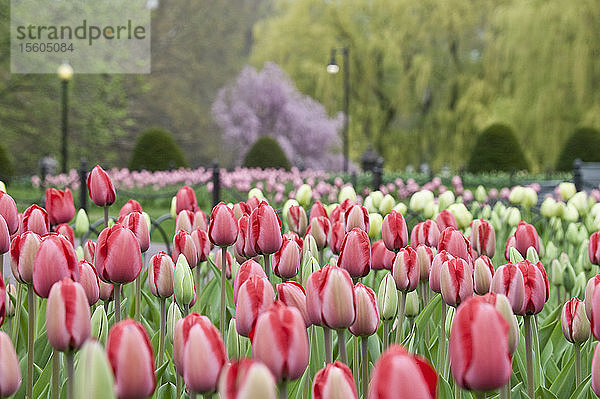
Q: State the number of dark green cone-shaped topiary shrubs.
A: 5